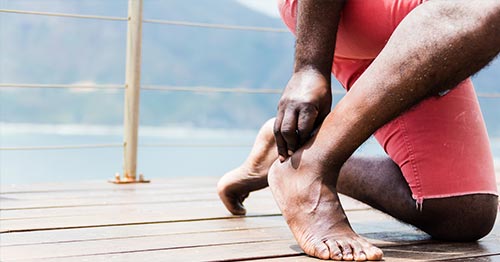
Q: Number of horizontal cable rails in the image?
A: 3